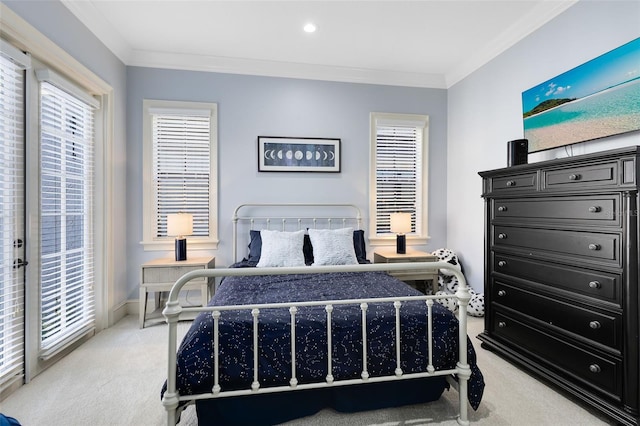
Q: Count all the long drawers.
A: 5